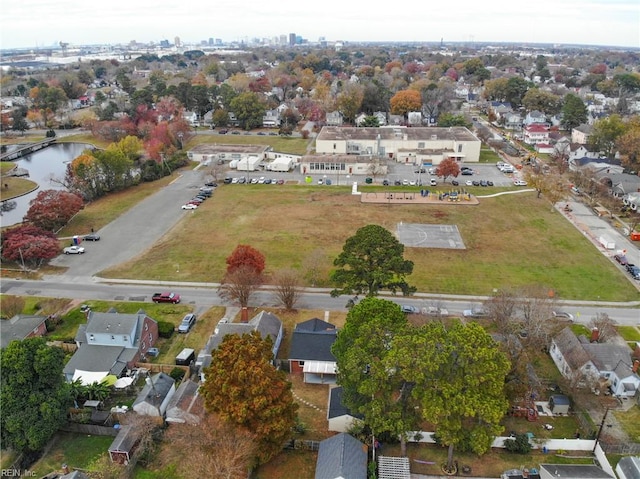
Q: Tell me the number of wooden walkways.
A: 1